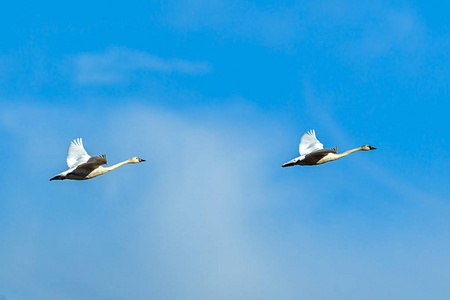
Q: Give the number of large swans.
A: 2